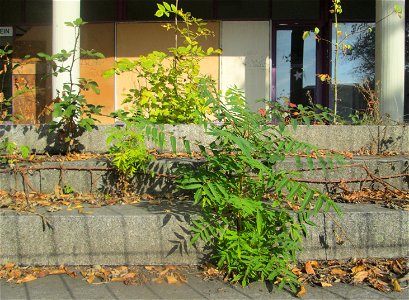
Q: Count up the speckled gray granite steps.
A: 3